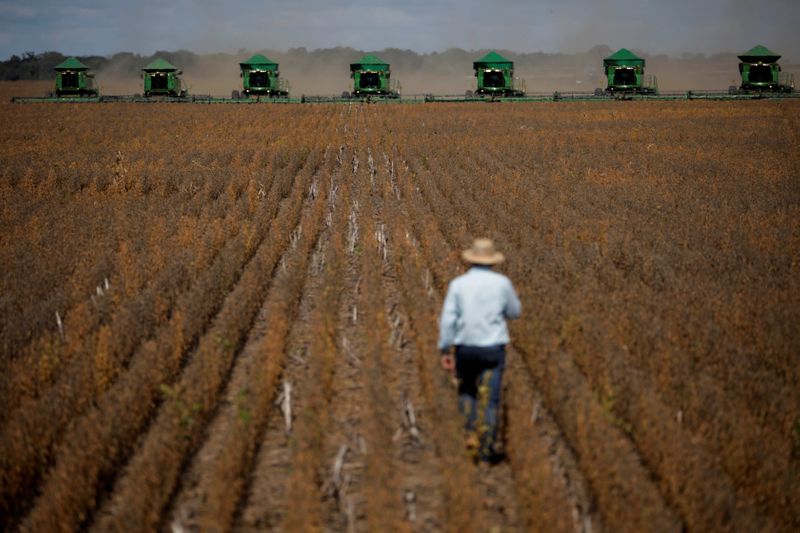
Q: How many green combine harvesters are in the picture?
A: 7